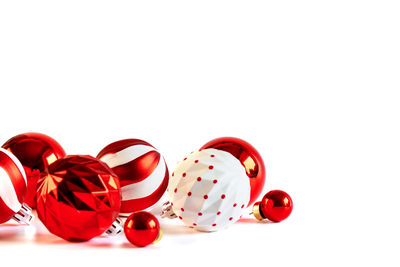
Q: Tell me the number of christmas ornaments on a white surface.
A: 8